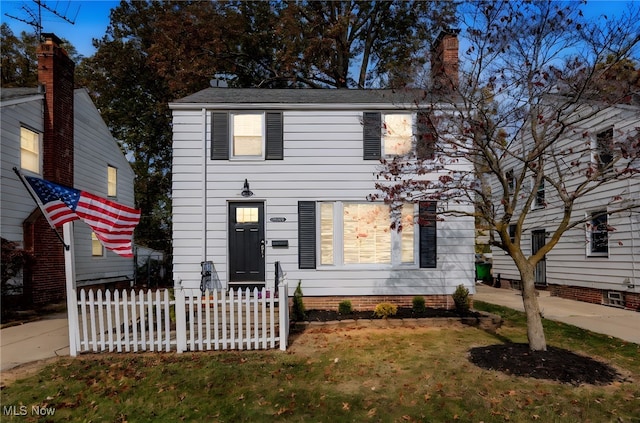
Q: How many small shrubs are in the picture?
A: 5